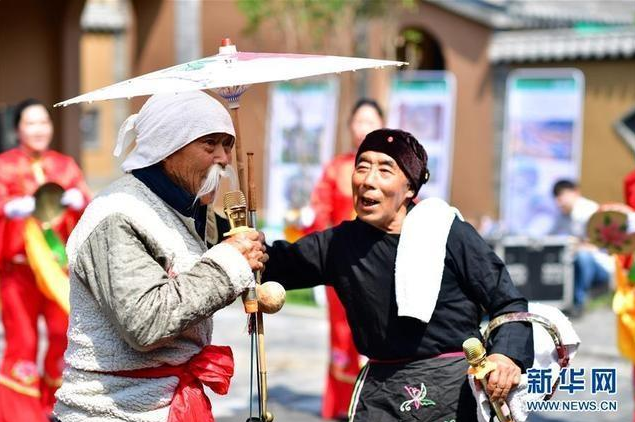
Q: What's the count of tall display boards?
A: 3